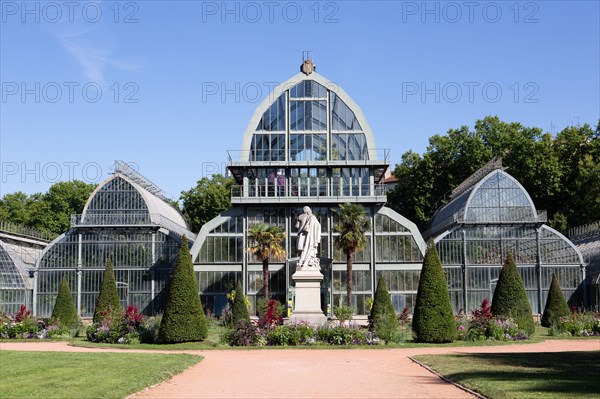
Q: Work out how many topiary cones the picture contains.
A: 8